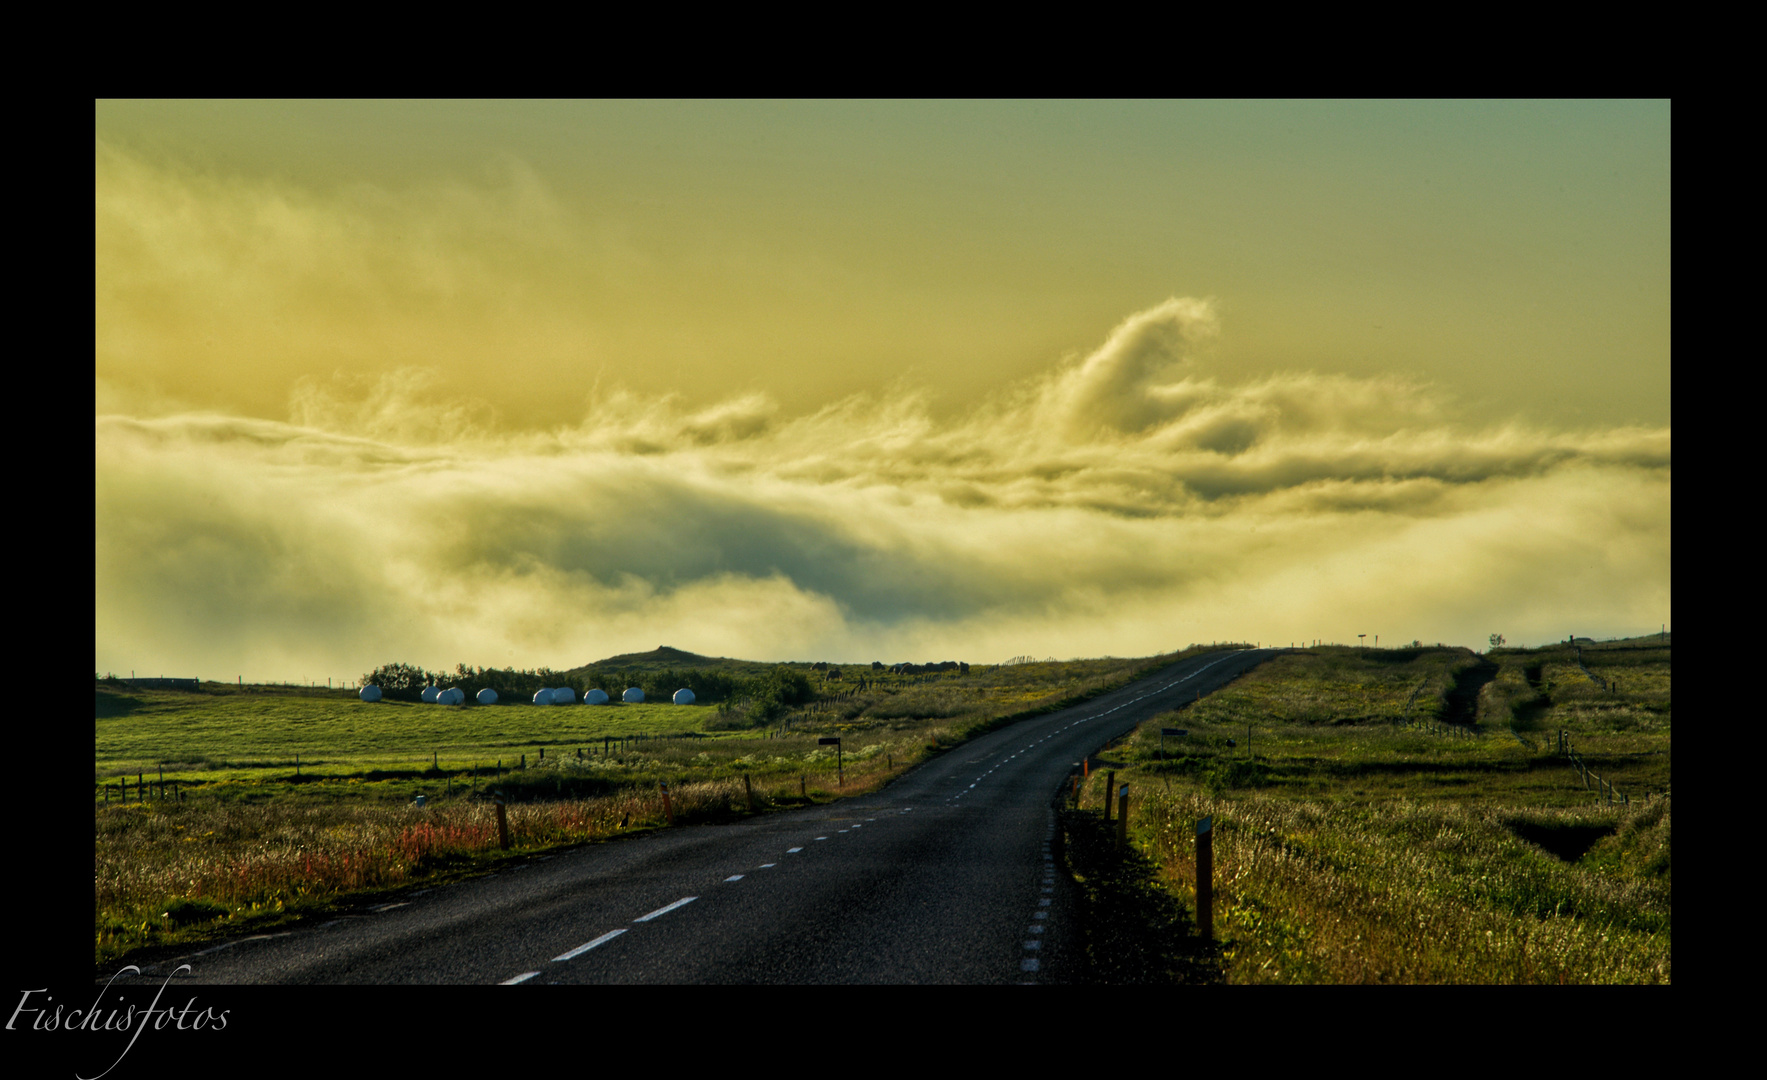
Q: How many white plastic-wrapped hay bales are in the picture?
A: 10